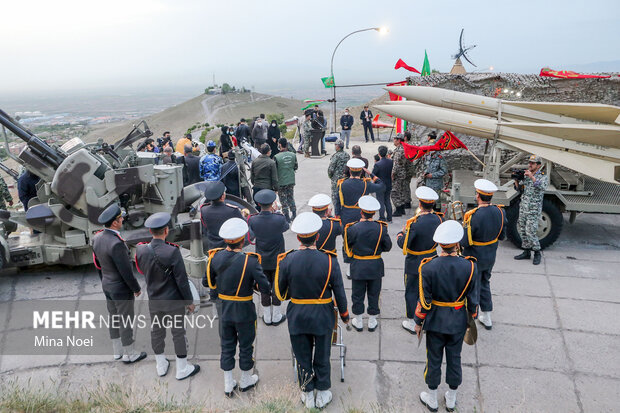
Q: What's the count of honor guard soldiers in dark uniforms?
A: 12